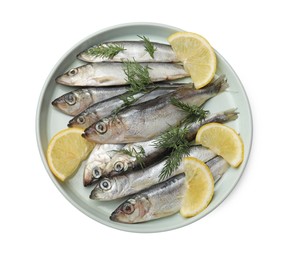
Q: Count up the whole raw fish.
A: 9